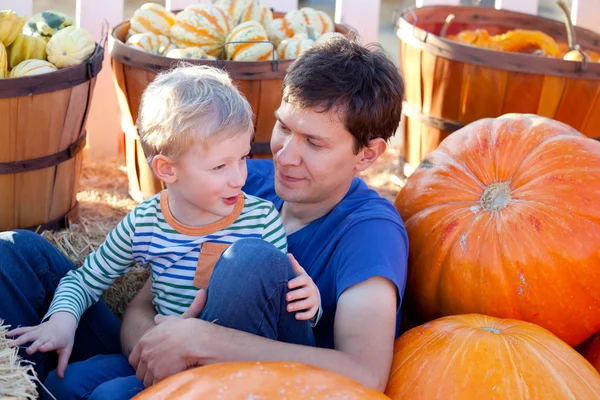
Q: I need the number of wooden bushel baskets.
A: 3